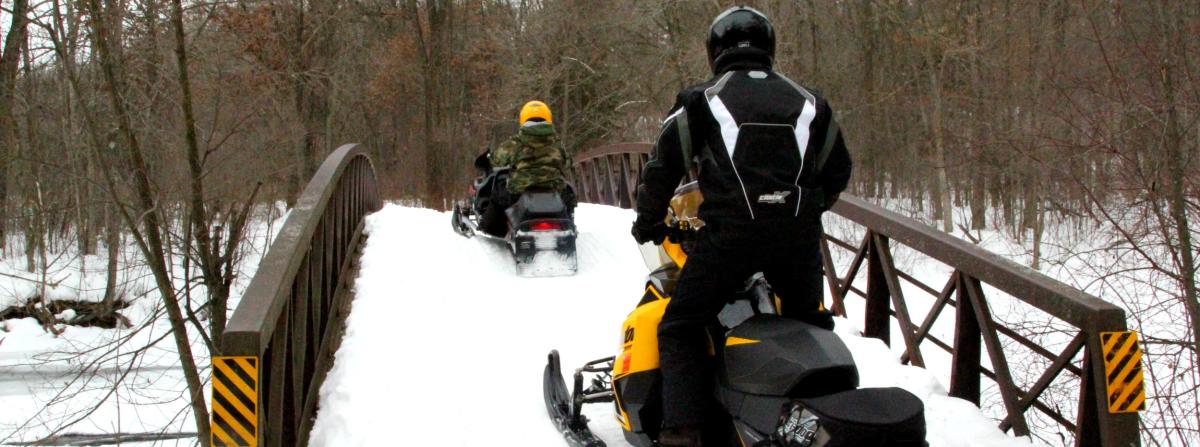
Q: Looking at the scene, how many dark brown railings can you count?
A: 2